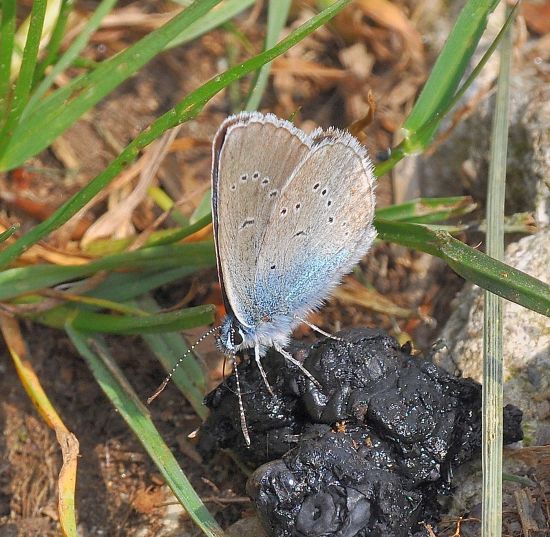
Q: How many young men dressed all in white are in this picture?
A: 0